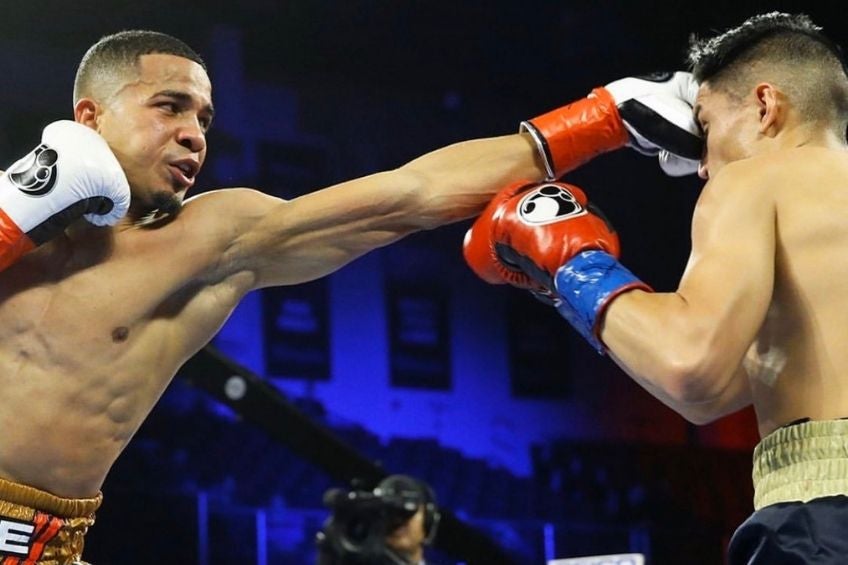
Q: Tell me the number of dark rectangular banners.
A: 3